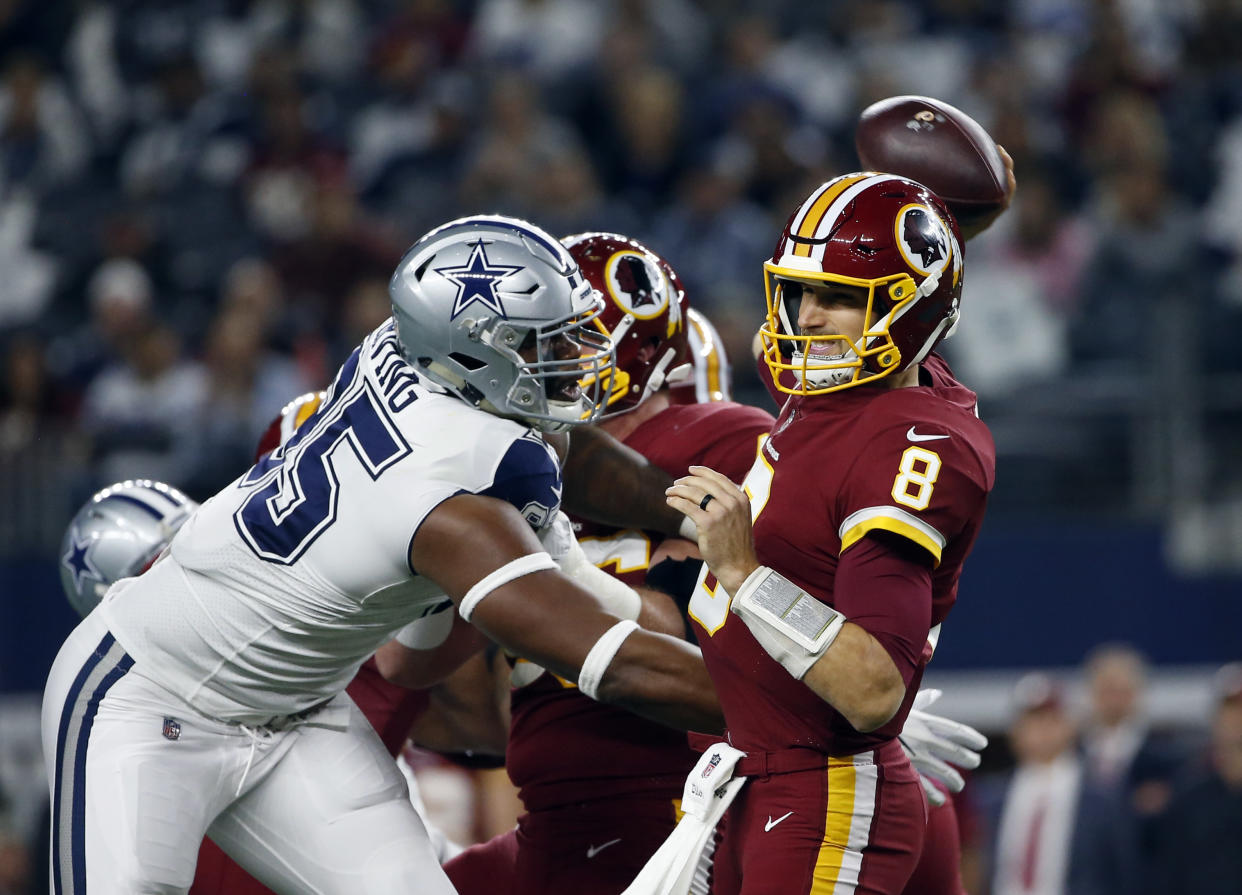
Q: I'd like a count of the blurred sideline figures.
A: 3